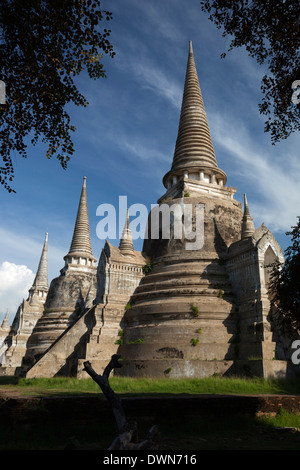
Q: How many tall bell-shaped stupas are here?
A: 3